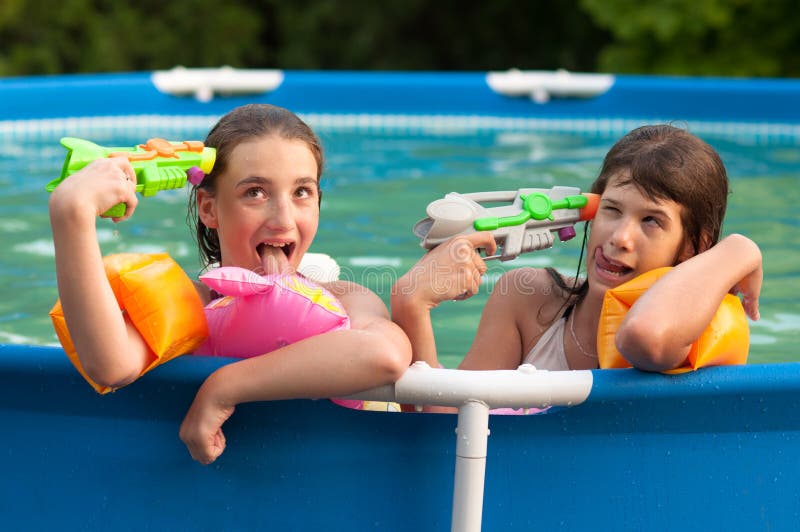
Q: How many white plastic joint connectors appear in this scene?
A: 3